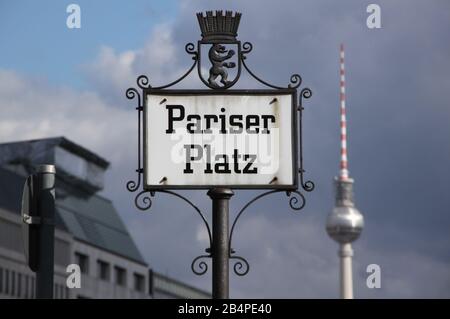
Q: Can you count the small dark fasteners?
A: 4